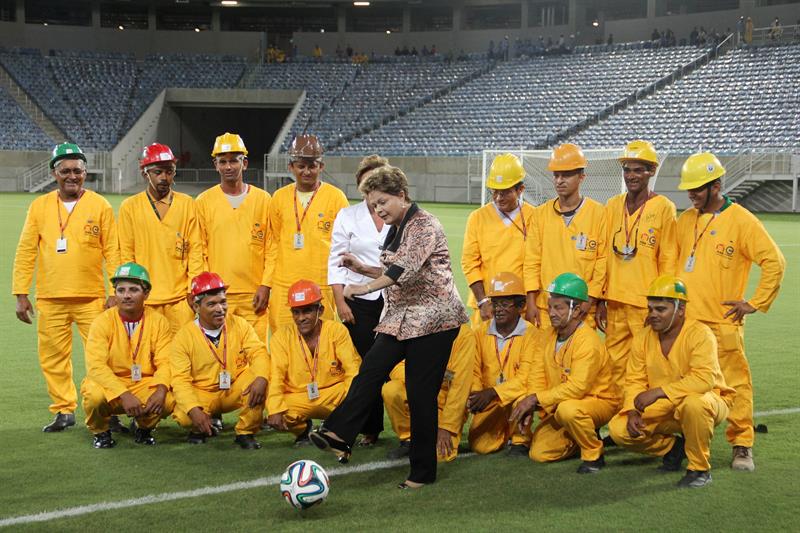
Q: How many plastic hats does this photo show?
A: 14